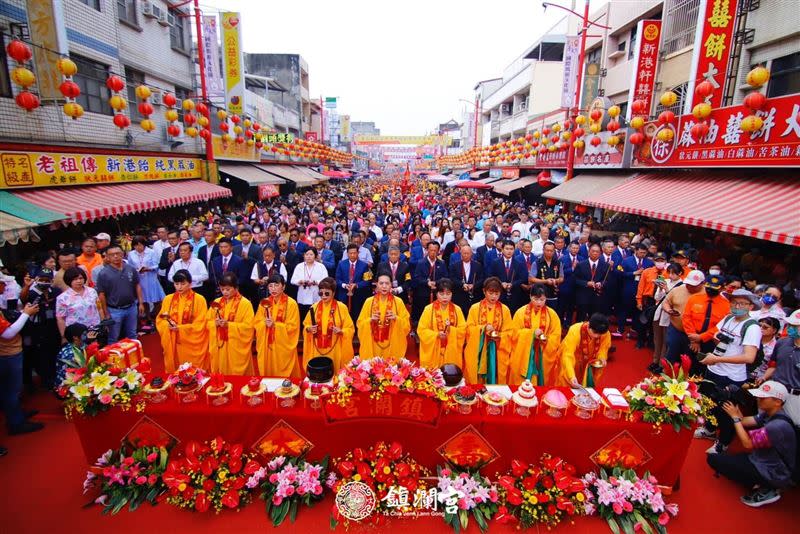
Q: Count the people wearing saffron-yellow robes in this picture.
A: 9